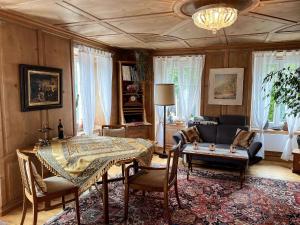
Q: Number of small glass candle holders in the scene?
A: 3